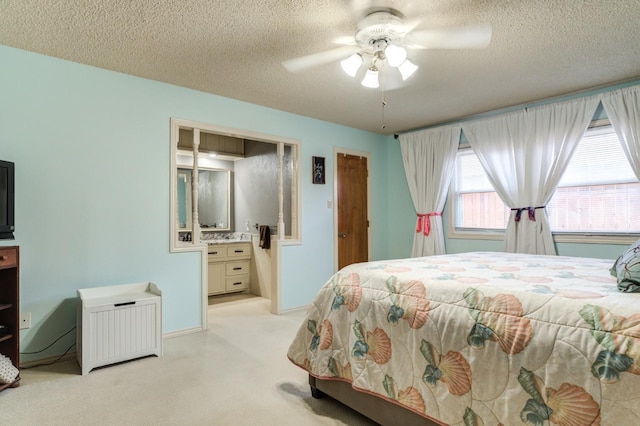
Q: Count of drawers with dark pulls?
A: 4